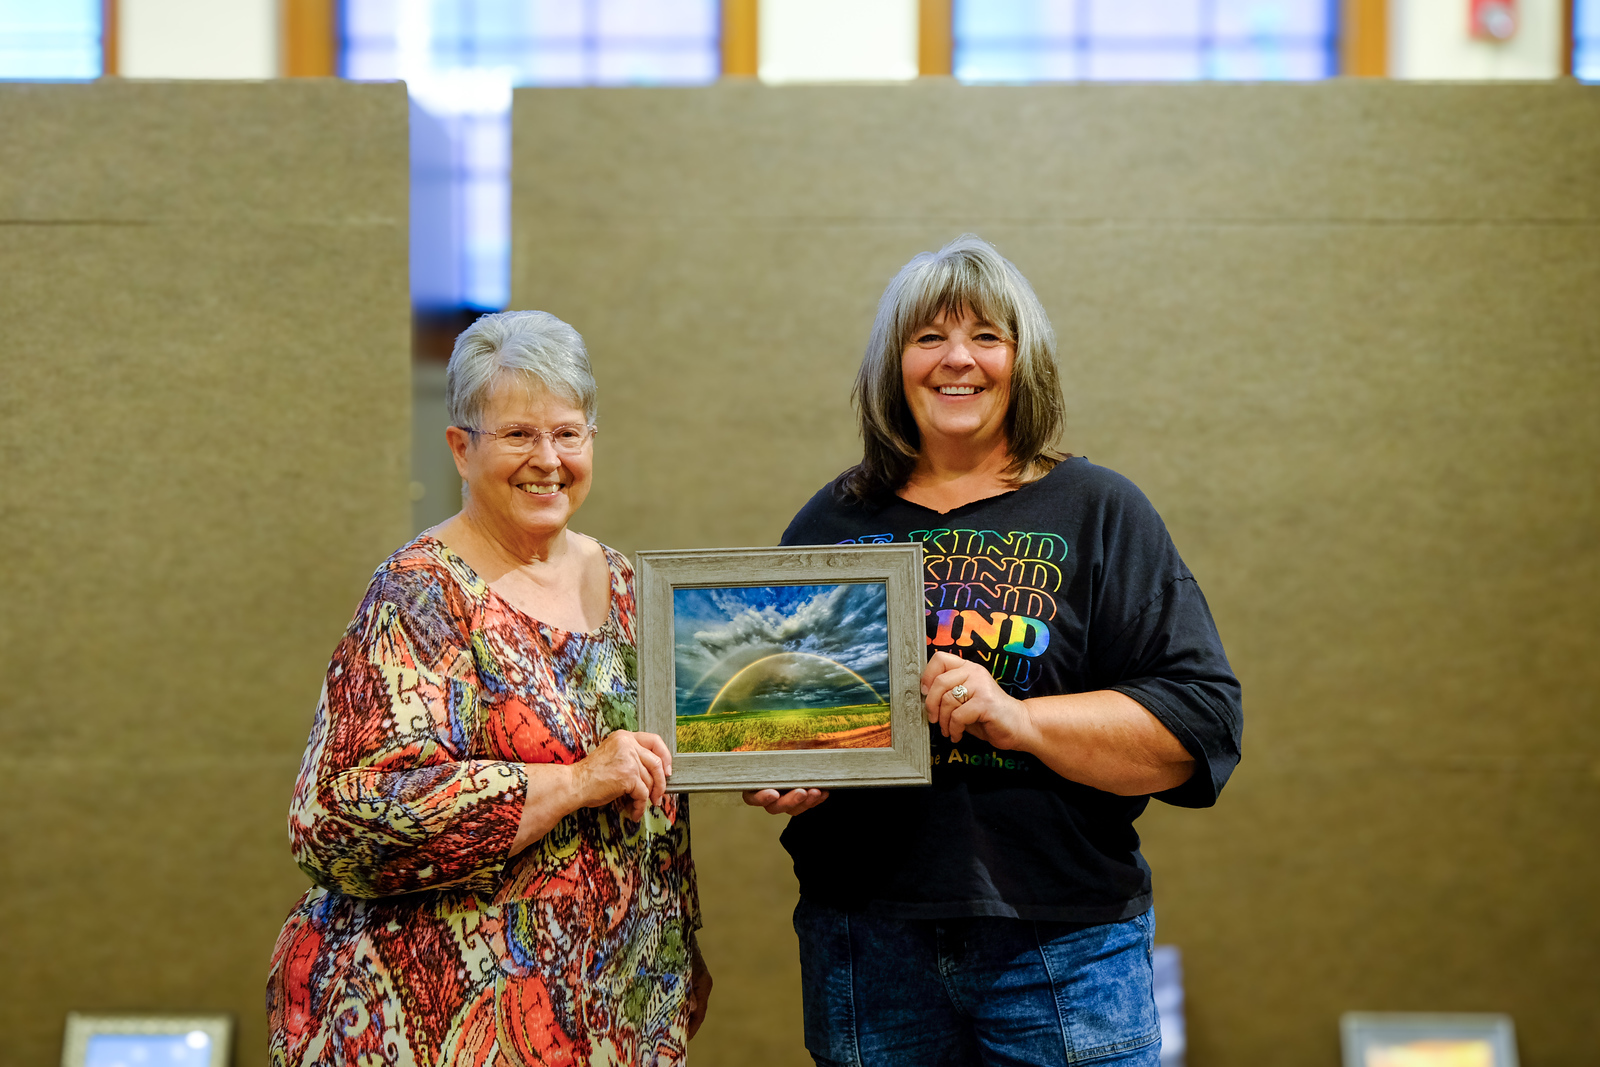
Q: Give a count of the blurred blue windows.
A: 4